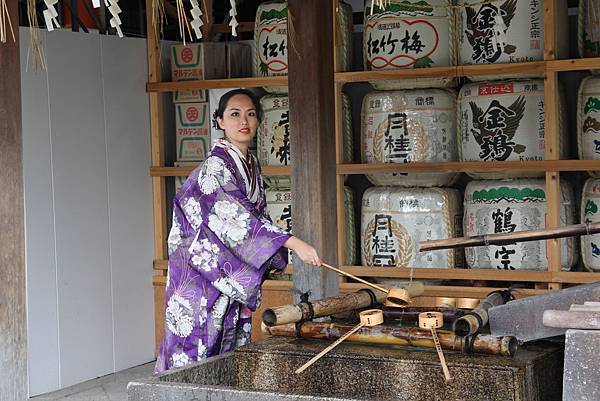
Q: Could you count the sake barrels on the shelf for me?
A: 12